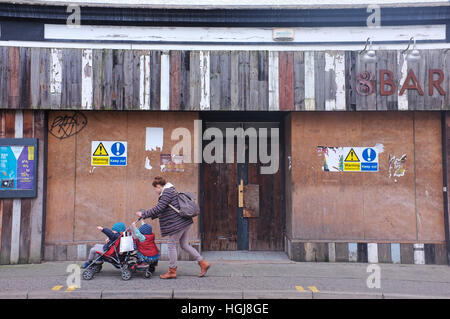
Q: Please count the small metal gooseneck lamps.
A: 2